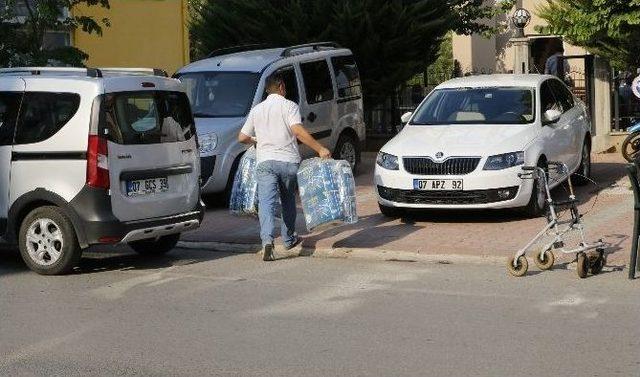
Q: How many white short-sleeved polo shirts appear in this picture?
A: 1